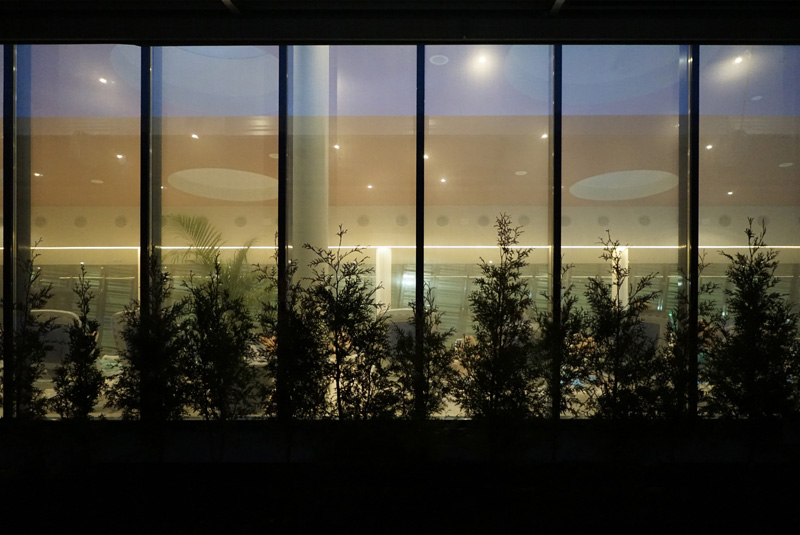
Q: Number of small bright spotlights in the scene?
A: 13